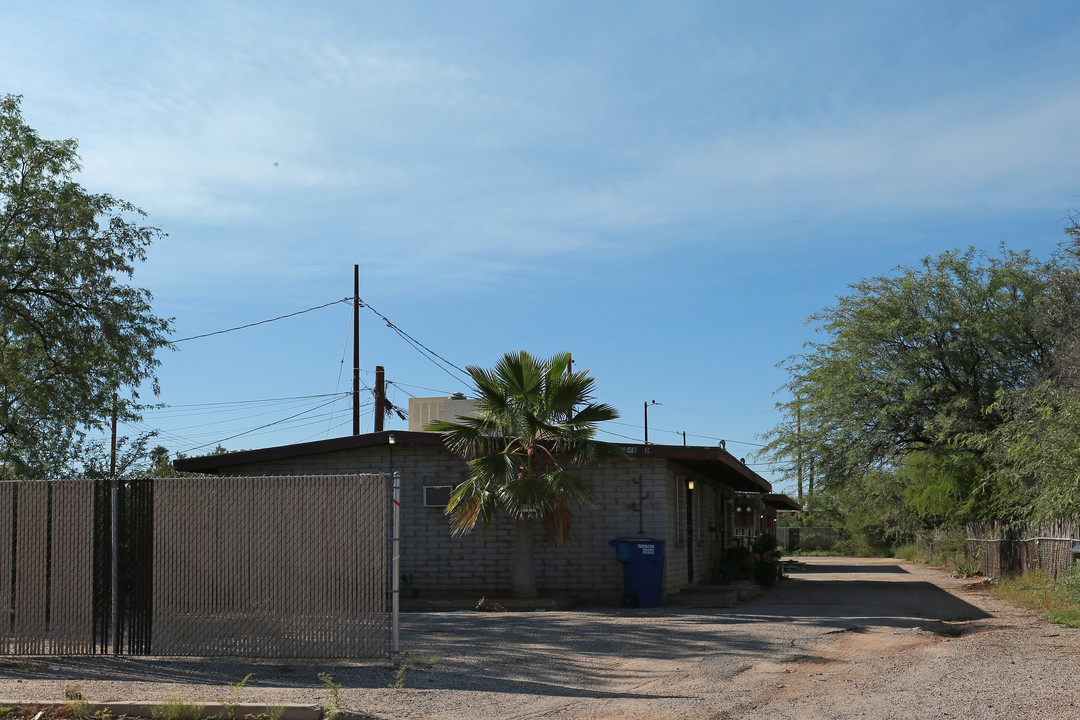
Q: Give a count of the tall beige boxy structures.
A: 1